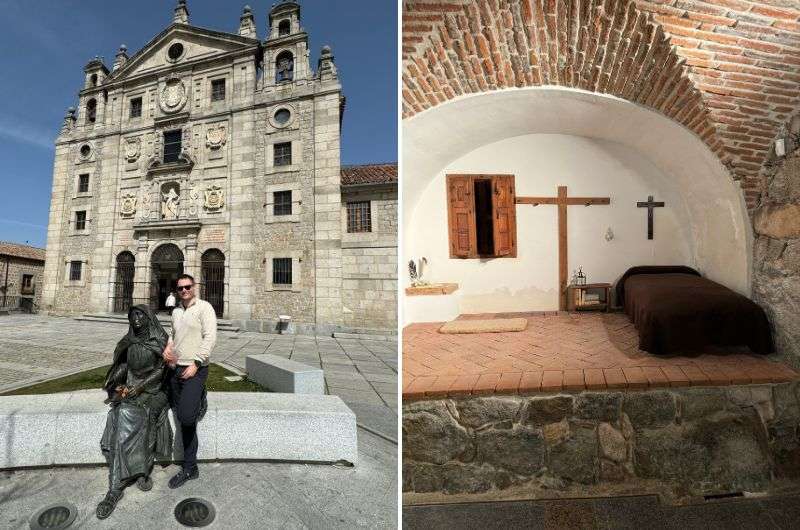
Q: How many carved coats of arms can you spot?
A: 5